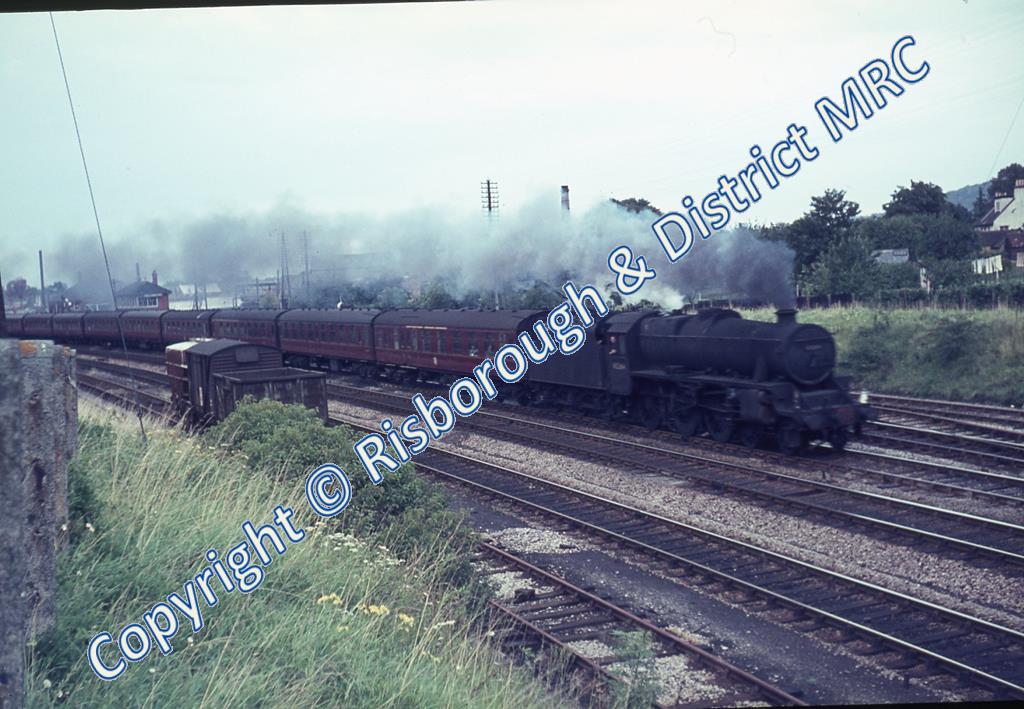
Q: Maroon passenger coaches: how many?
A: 9